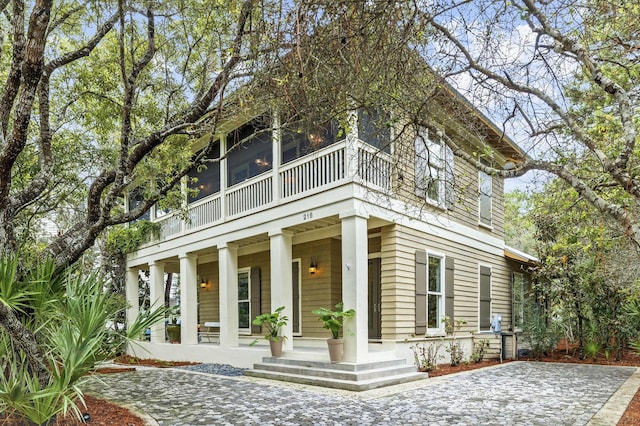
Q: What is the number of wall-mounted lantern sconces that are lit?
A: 2